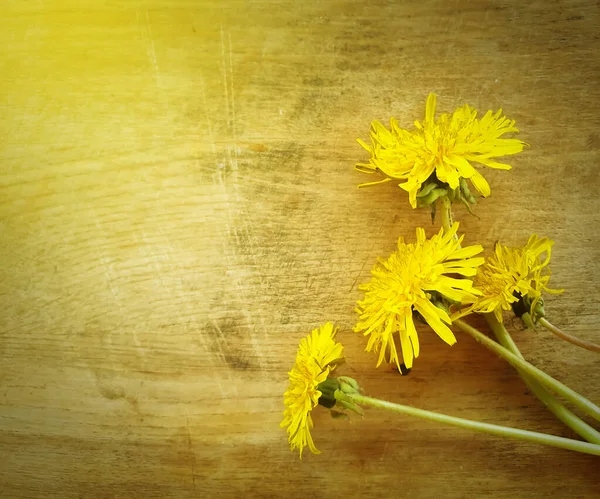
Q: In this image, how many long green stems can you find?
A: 3